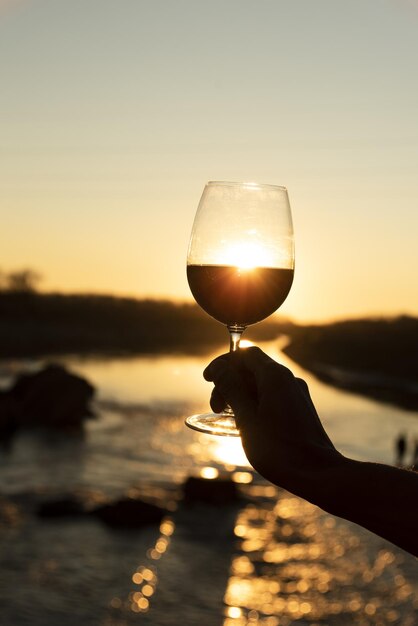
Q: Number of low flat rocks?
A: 3